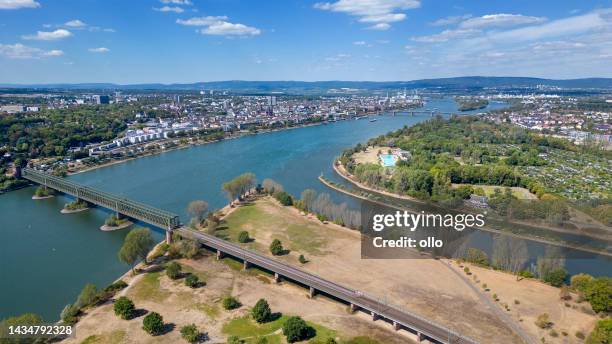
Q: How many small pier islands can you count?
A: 3